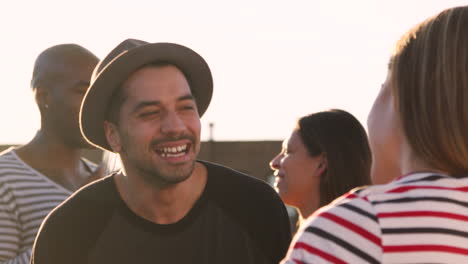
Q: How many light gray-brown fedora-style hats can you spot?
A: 1